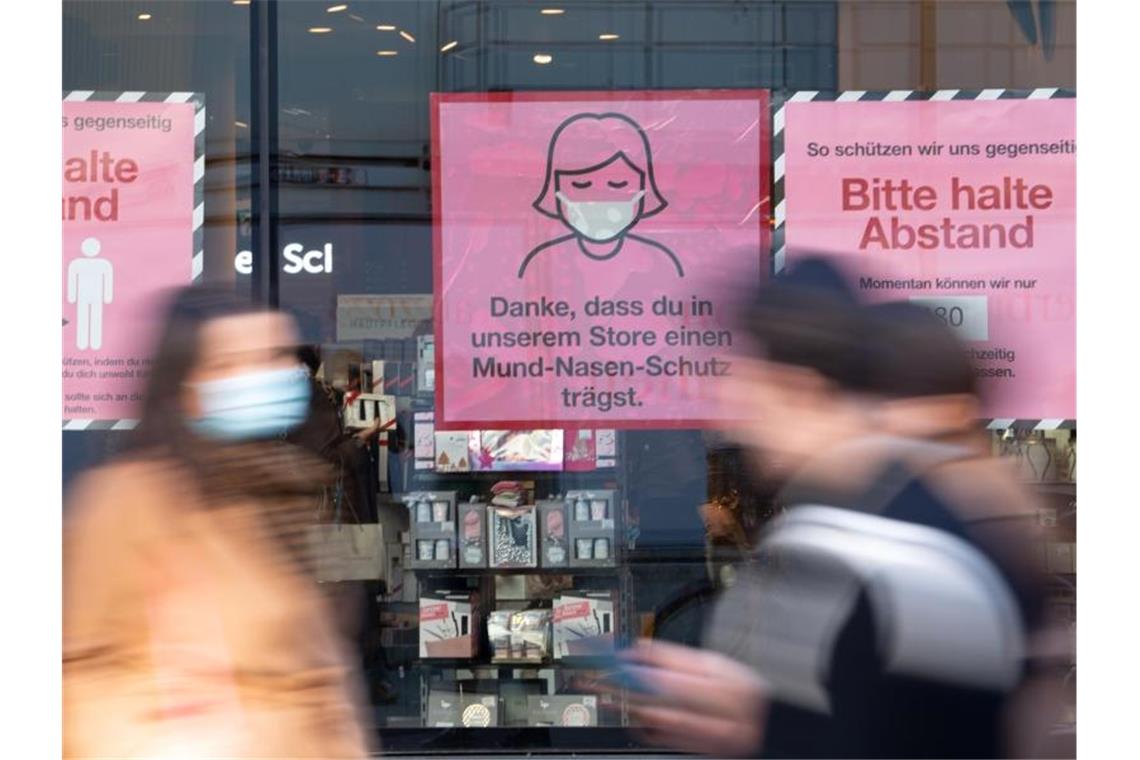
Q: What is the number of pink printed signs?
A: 3